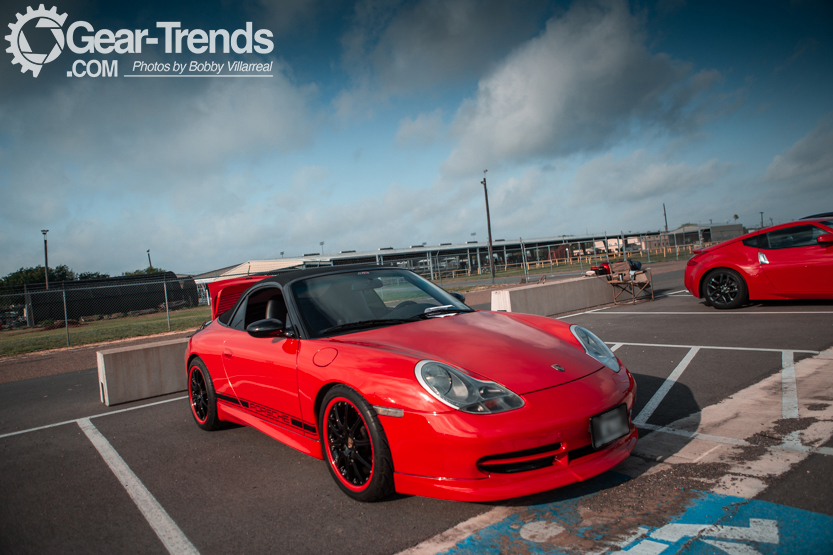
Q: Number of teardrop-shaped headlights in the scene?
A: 2